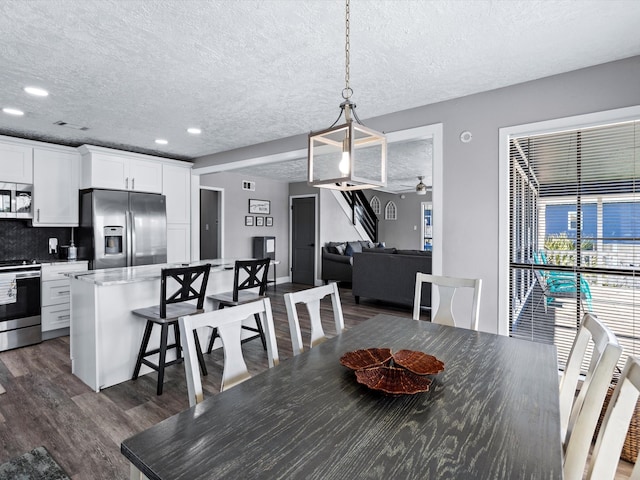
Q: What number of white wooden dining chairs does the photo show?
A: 5